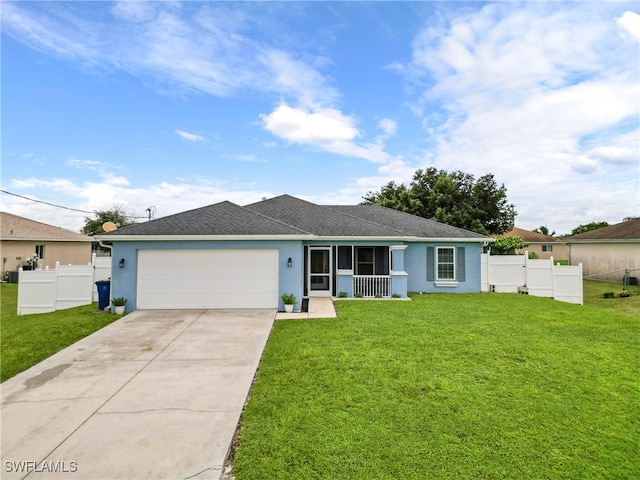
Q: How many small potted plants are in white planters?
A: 2